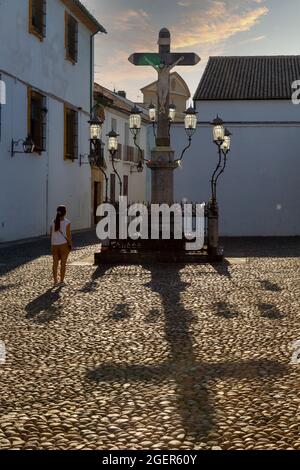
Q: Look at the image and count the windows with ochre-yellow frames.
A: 4